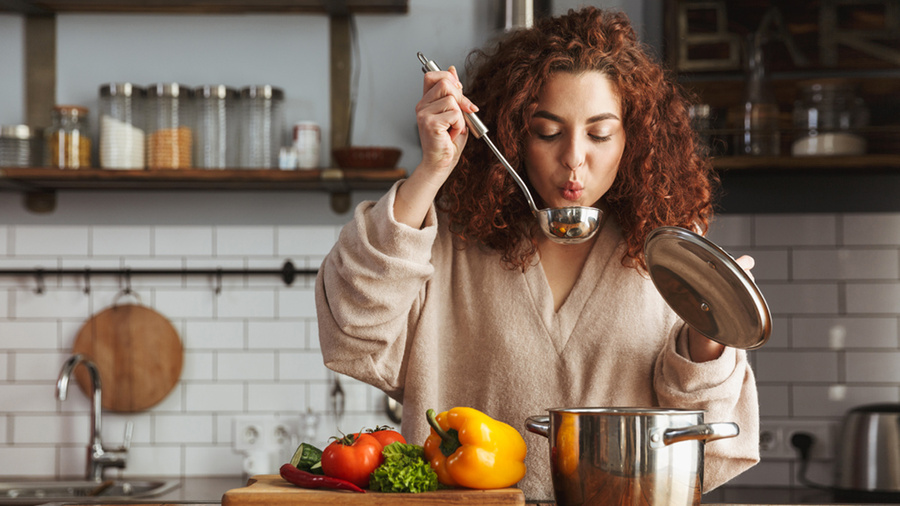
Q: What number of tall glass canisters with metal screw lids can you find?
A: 4